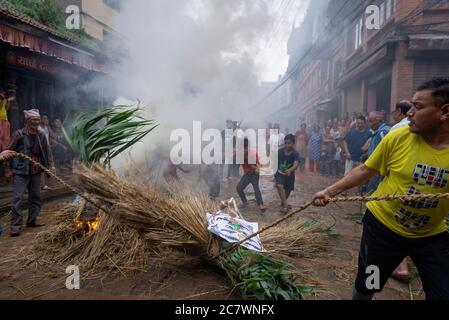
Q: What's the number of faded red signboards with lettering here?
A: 1